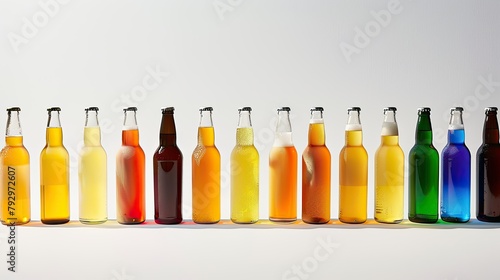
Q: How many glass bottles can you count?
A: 14